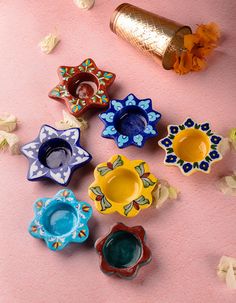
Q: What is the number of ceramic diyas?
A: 7